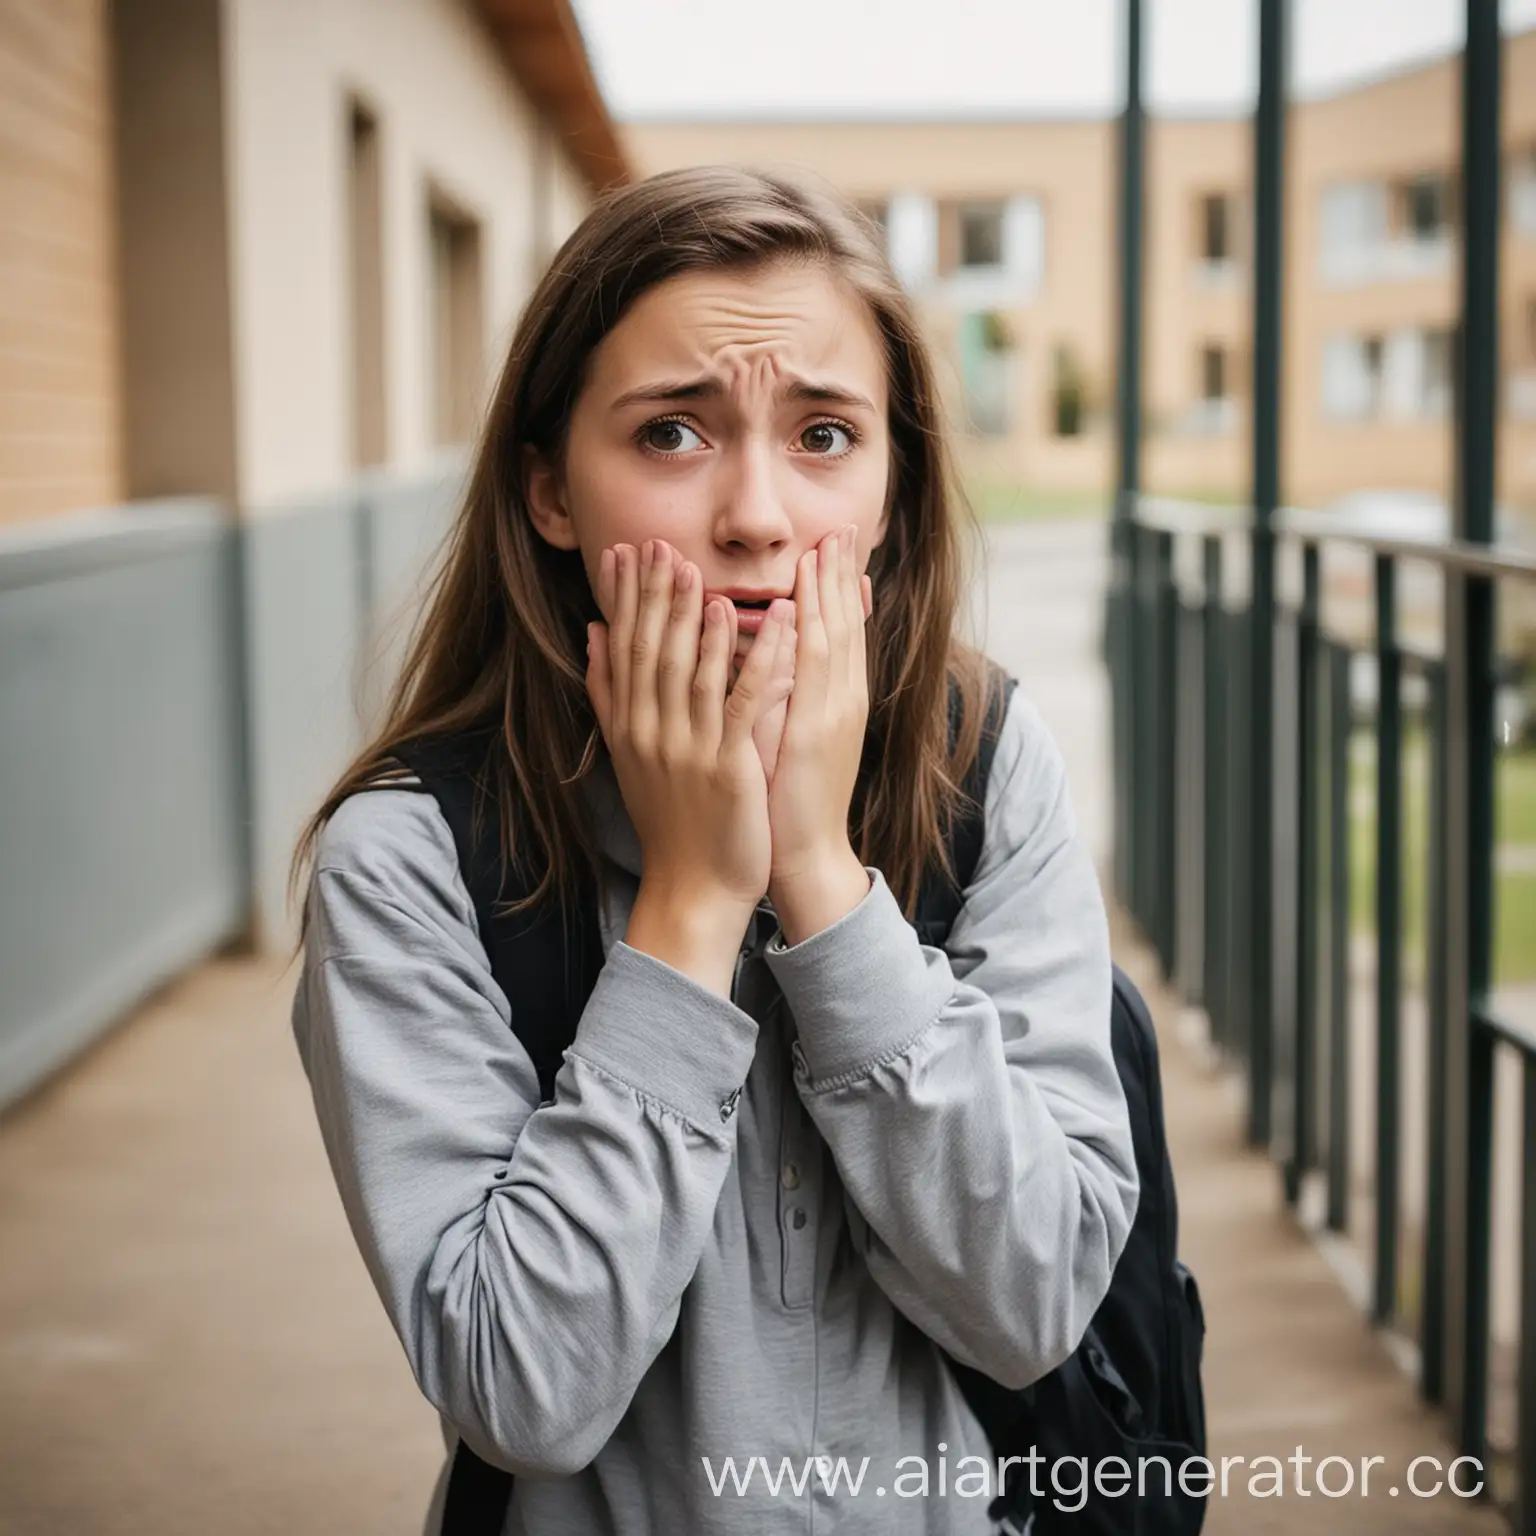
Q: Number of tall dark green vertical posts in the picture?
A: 3